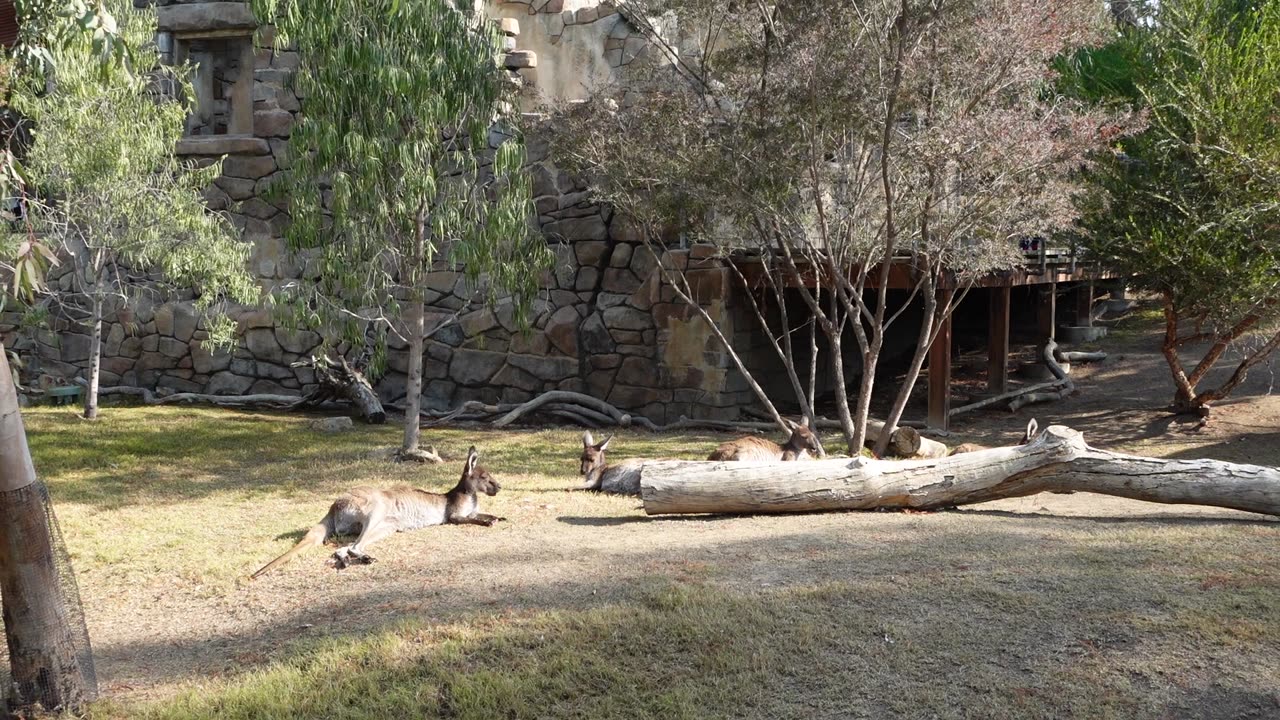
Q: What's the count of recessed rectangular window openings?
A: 1